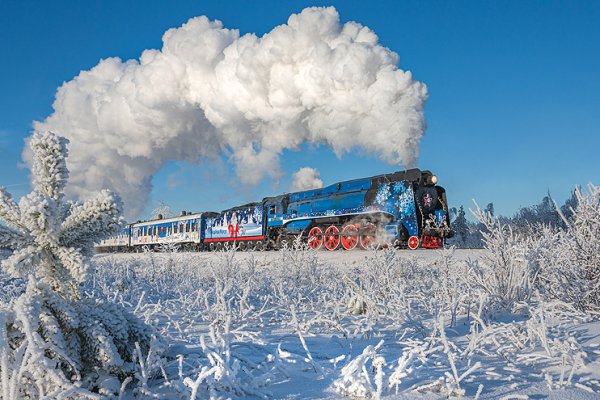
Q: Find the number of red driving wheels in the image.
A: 4